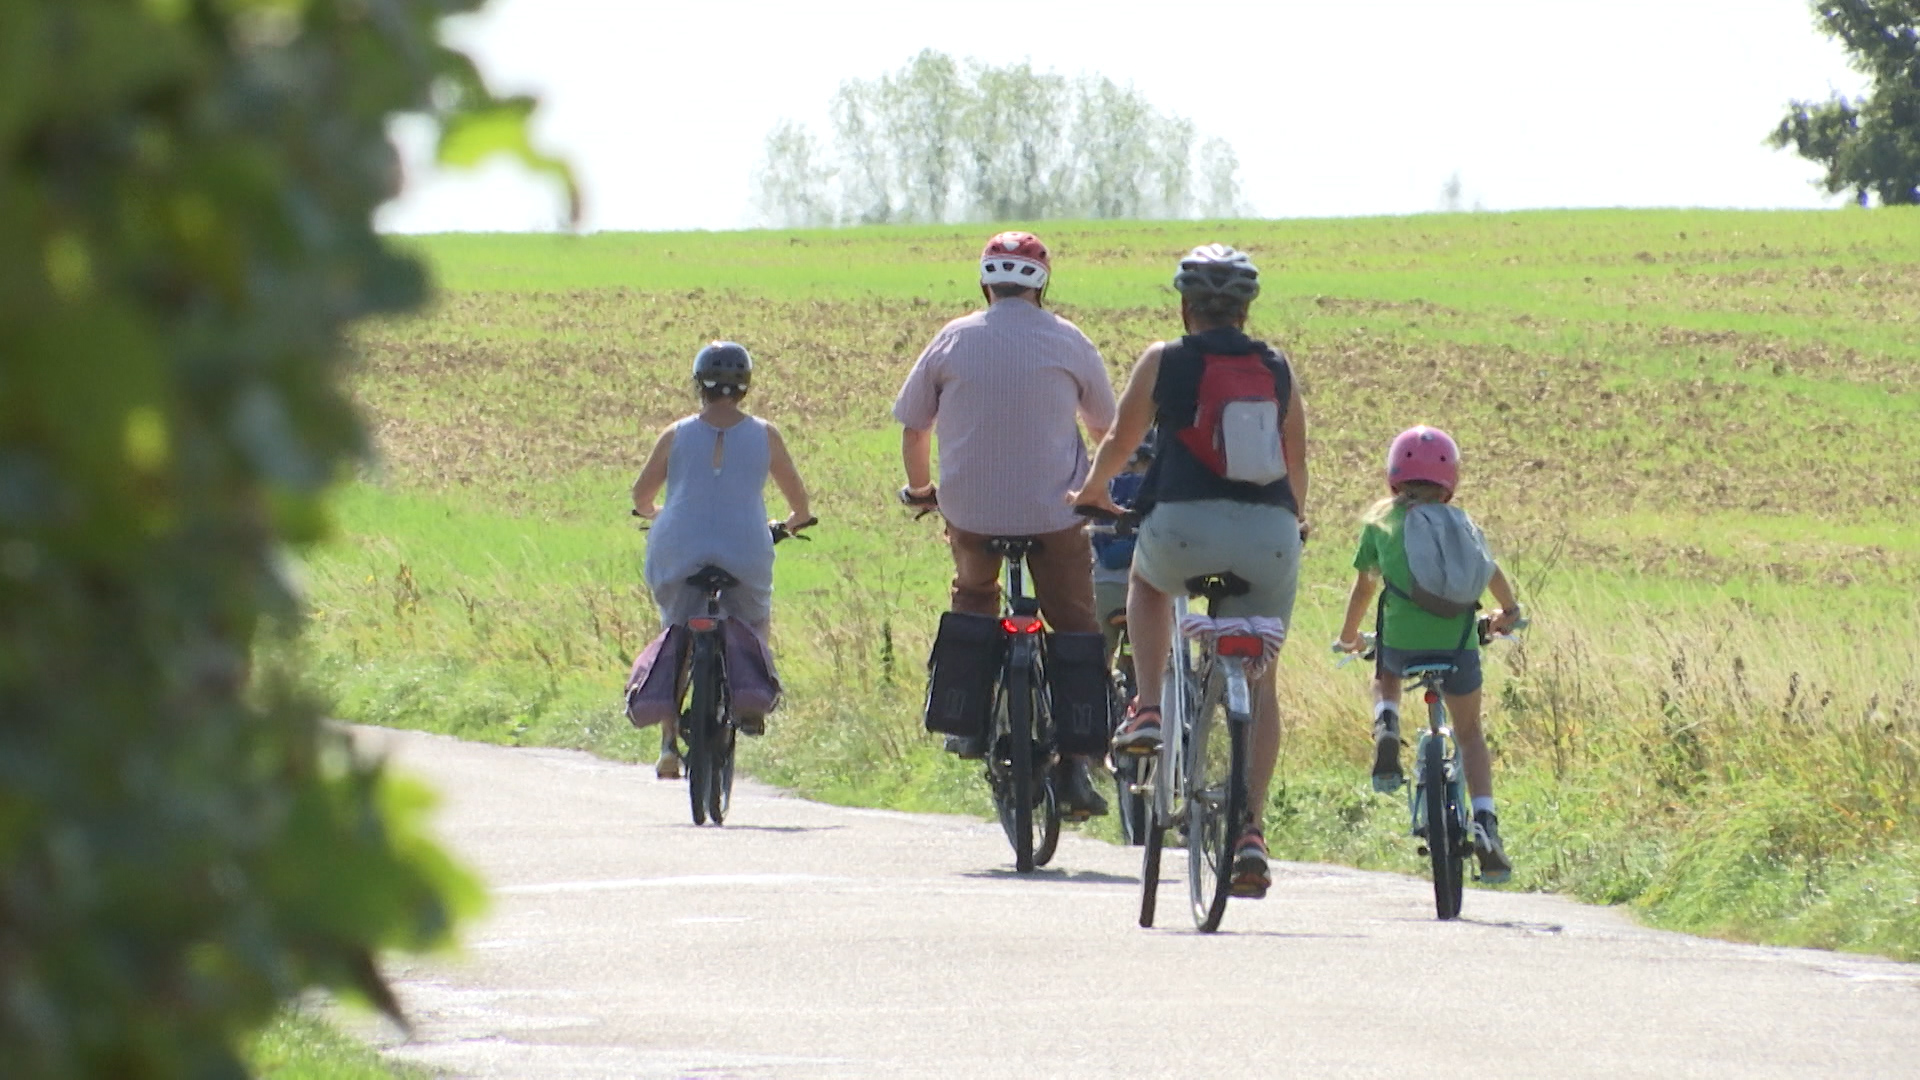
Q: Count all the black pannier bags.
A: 2